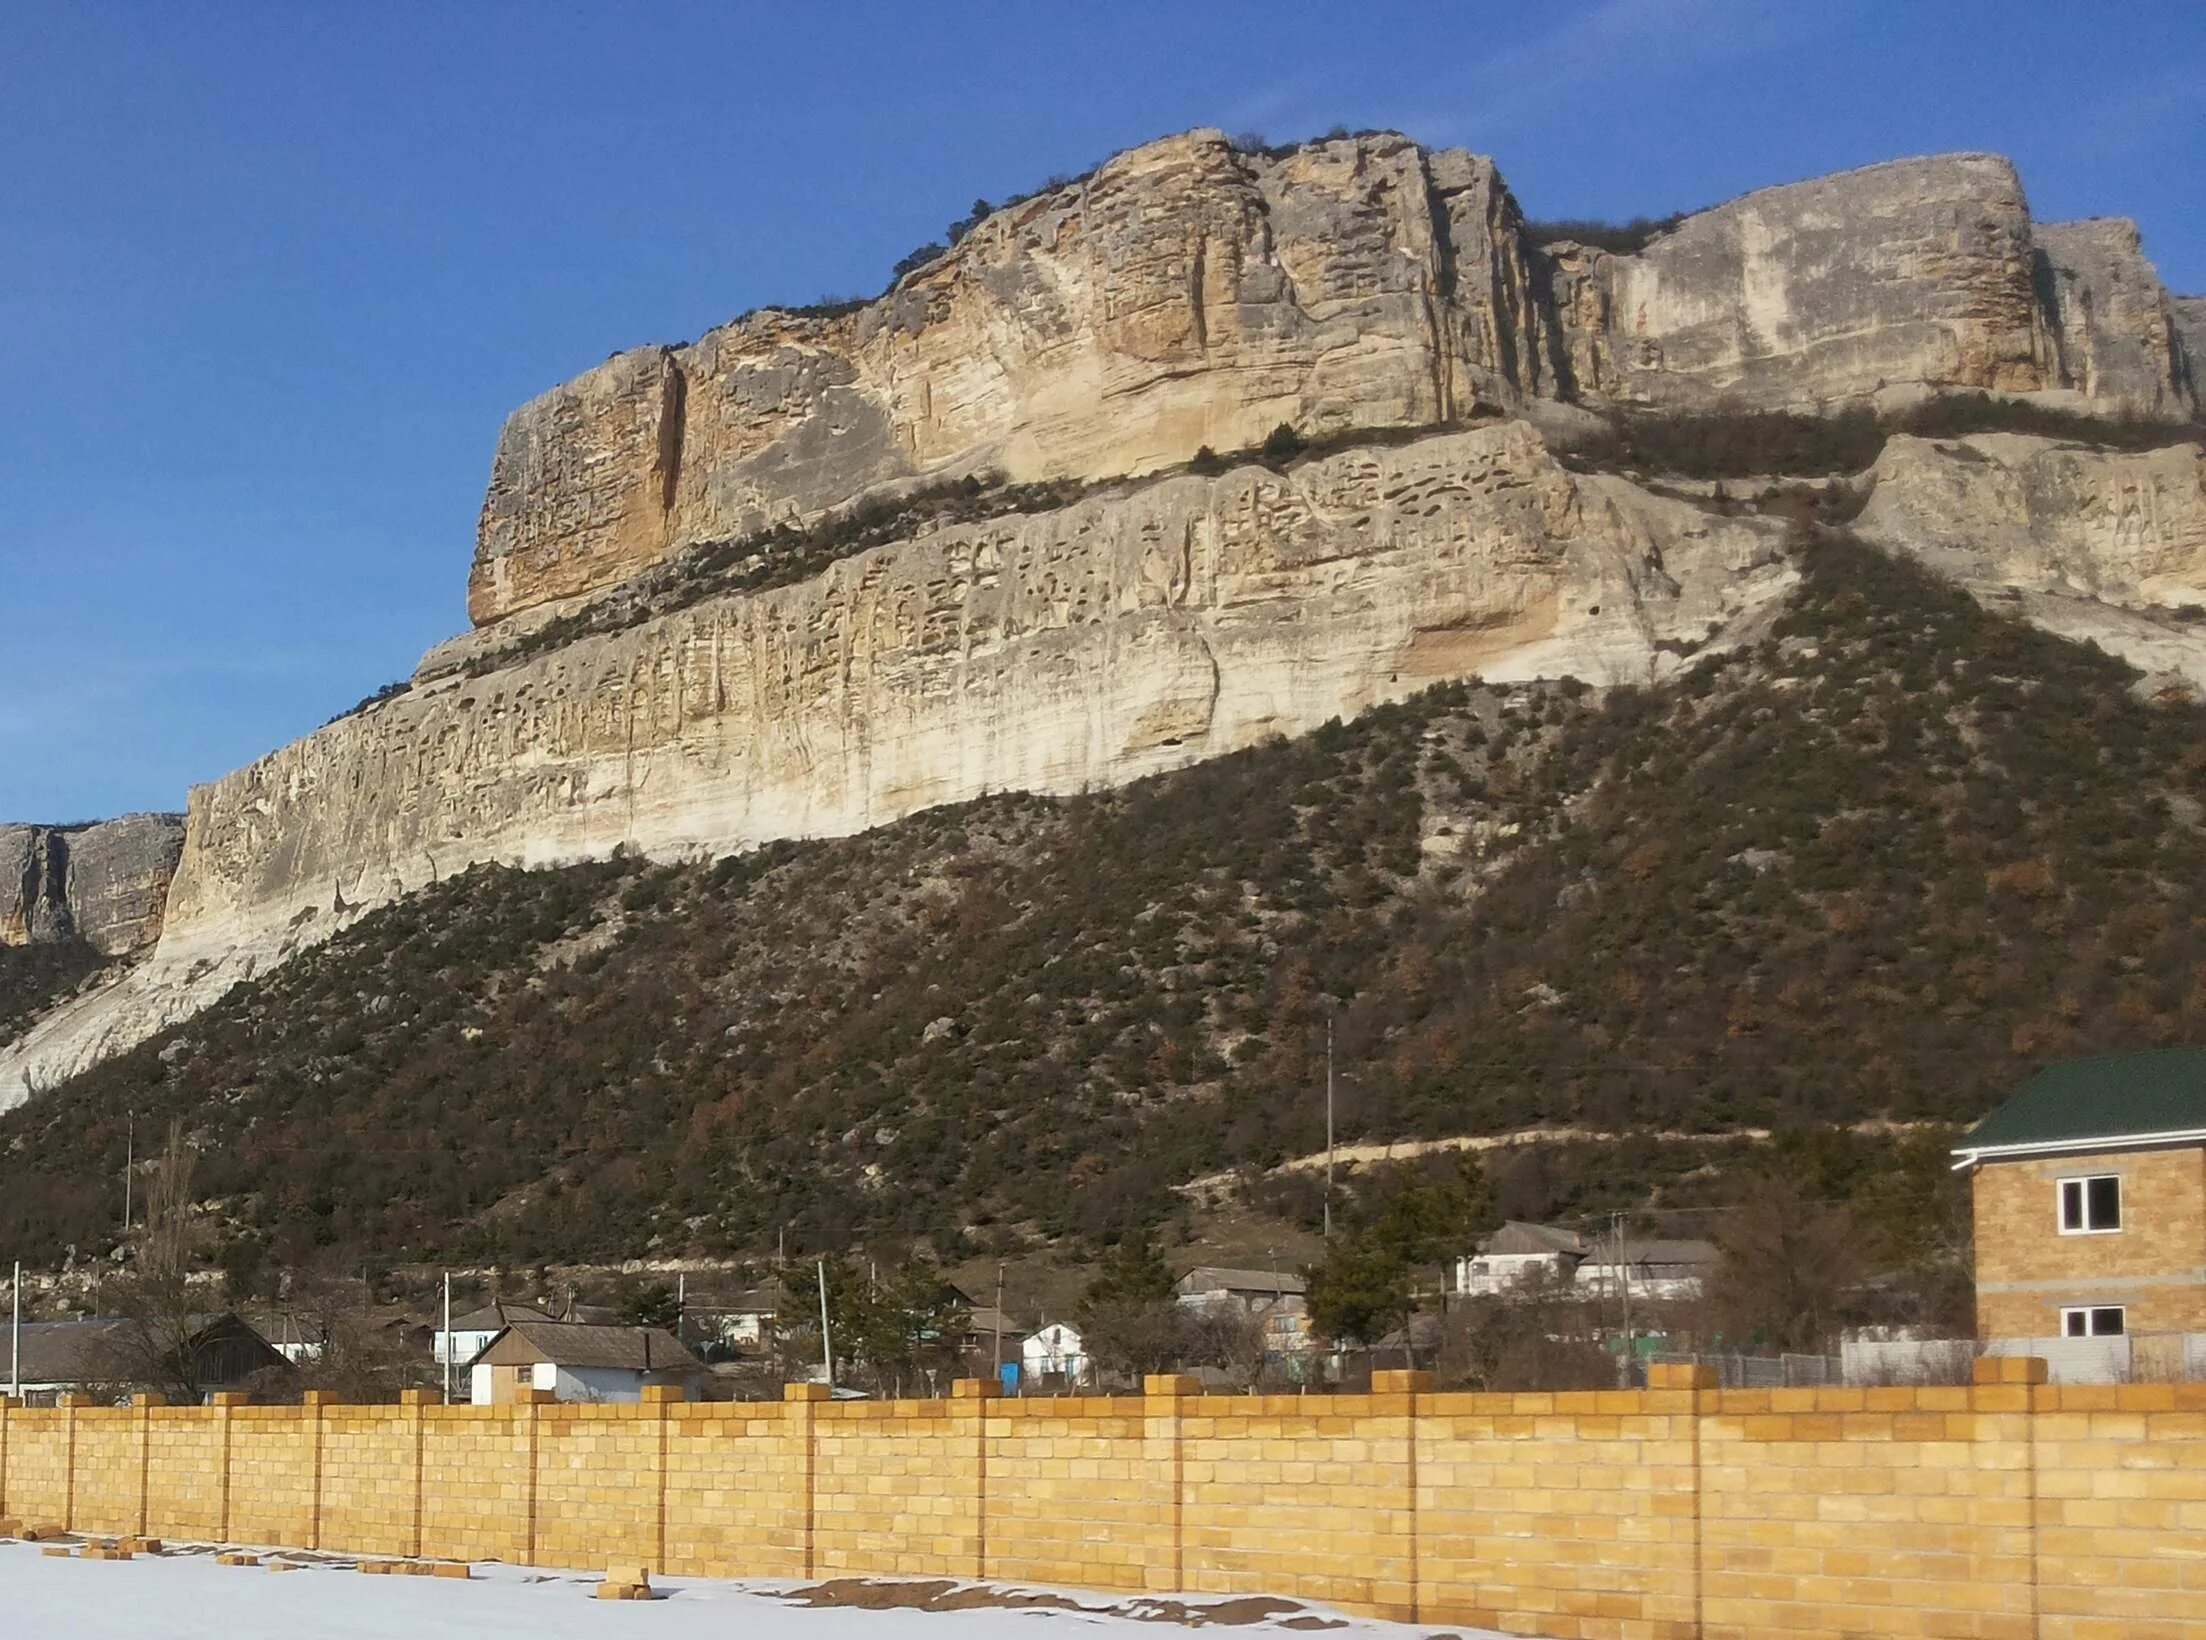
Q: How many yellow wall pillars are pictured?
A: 14